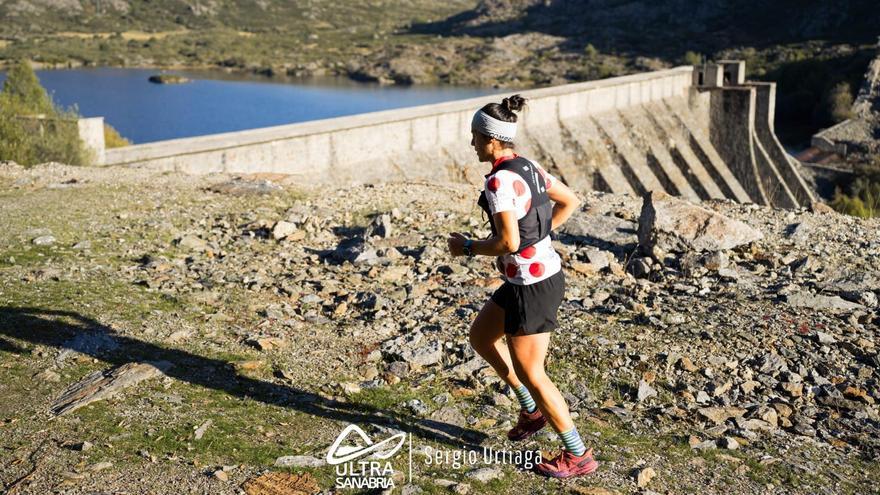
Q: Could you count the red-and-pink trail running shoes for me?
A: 2